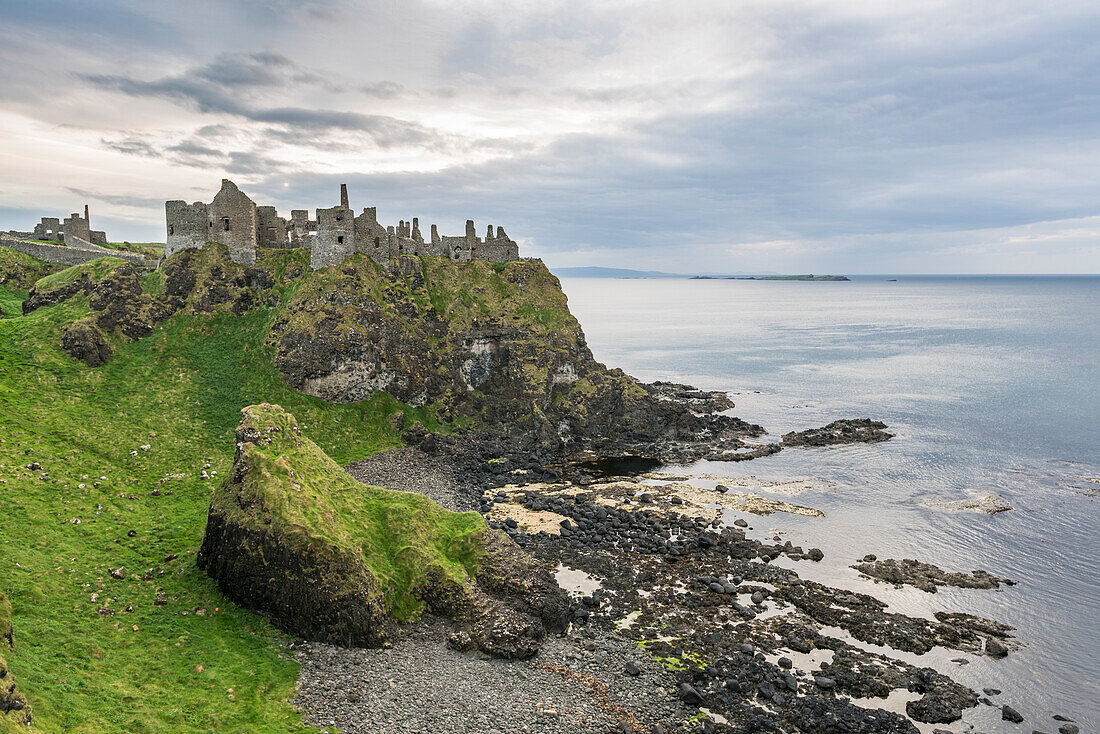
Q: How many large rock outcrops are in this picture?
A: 2